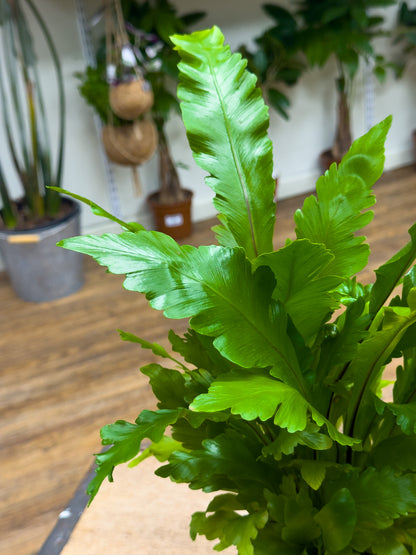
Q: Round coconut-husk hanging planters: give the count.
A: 2